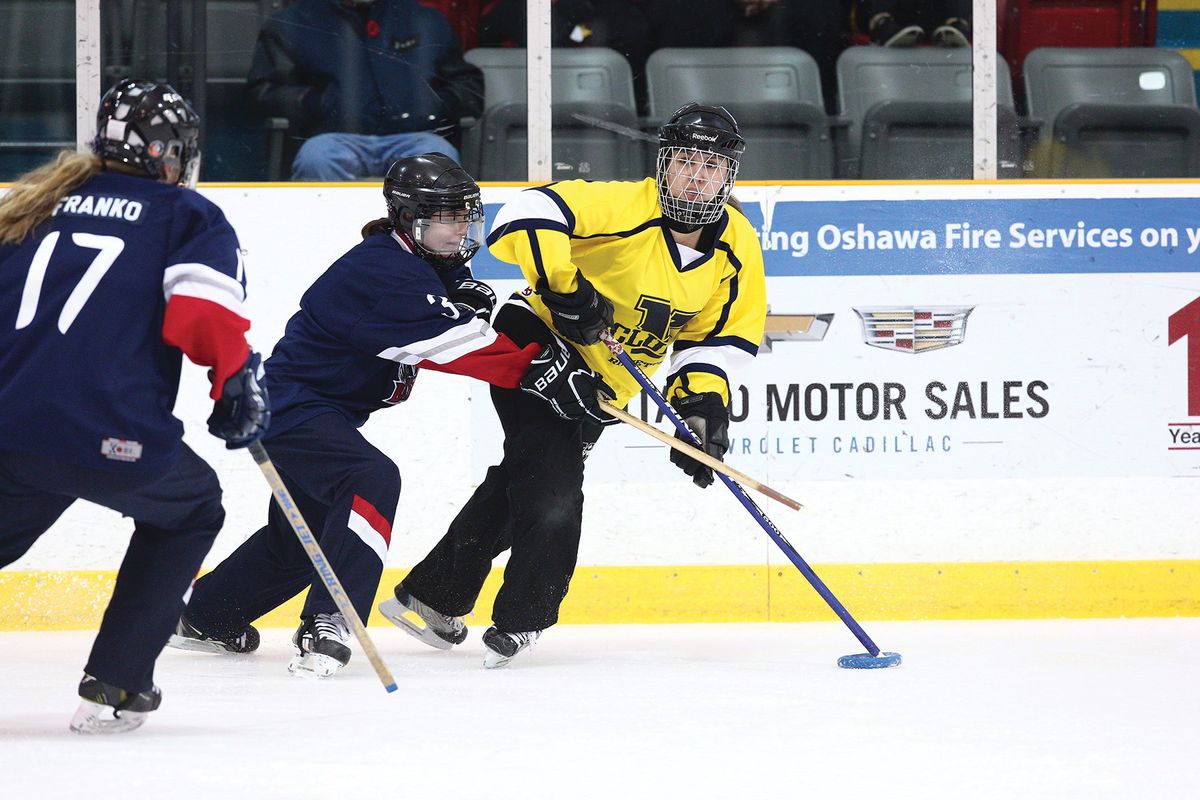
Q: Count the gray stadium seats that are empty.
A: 4